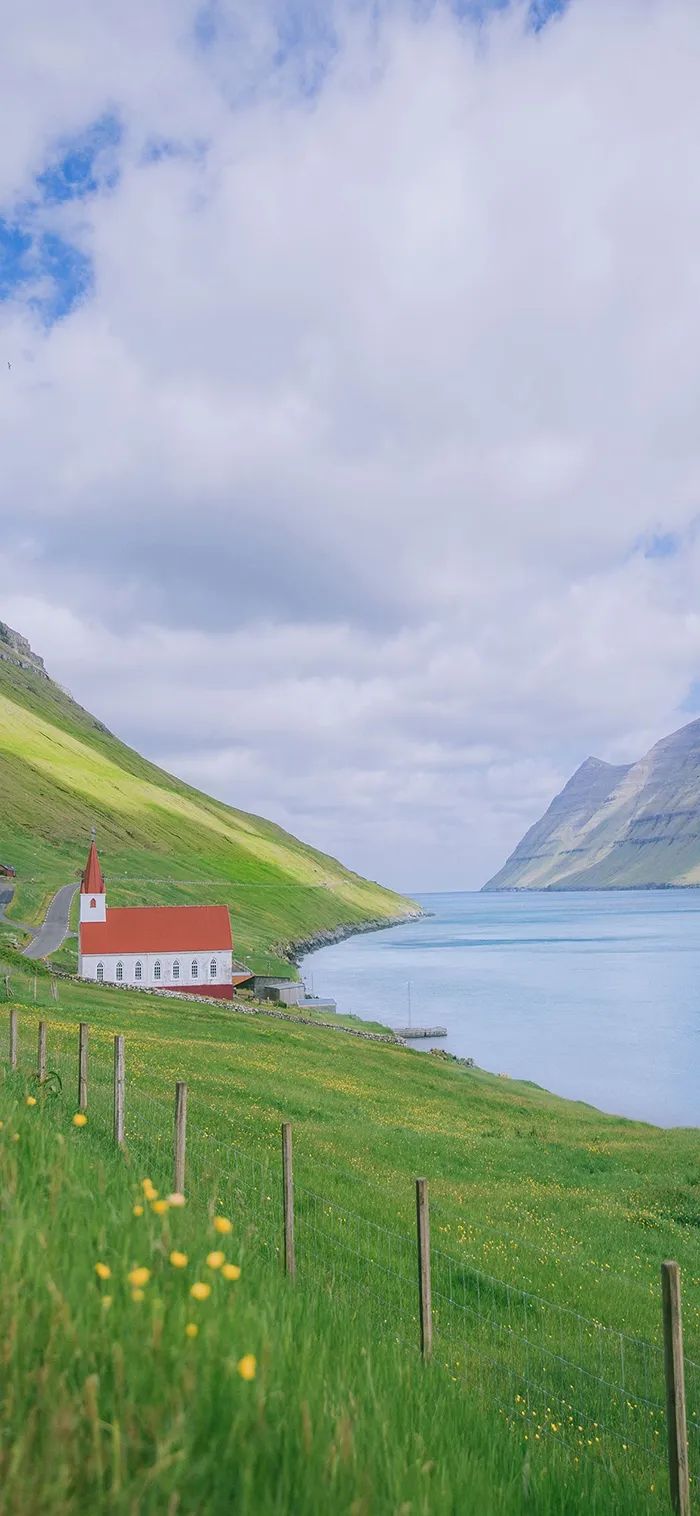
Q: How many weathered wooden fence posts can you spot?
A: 8